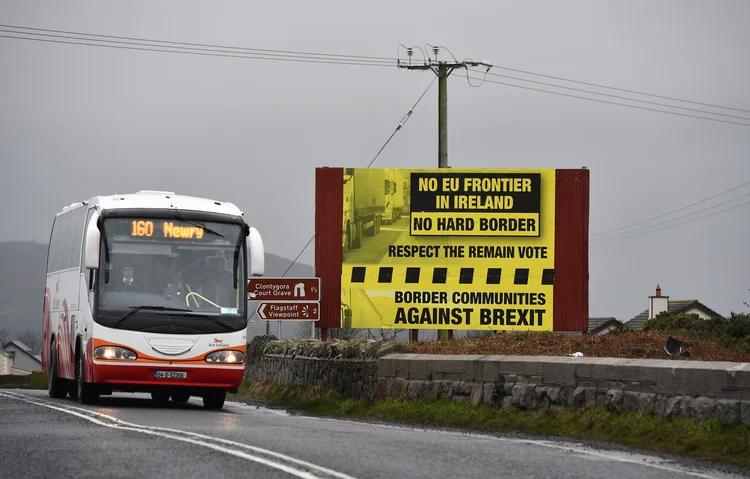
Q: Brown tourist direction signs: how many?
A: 2